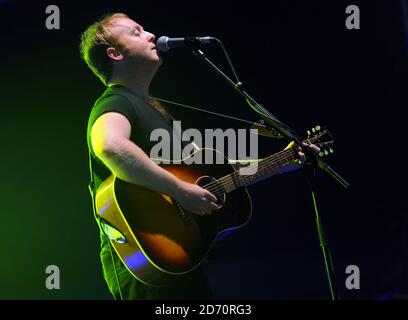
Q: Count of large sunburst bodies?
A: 1